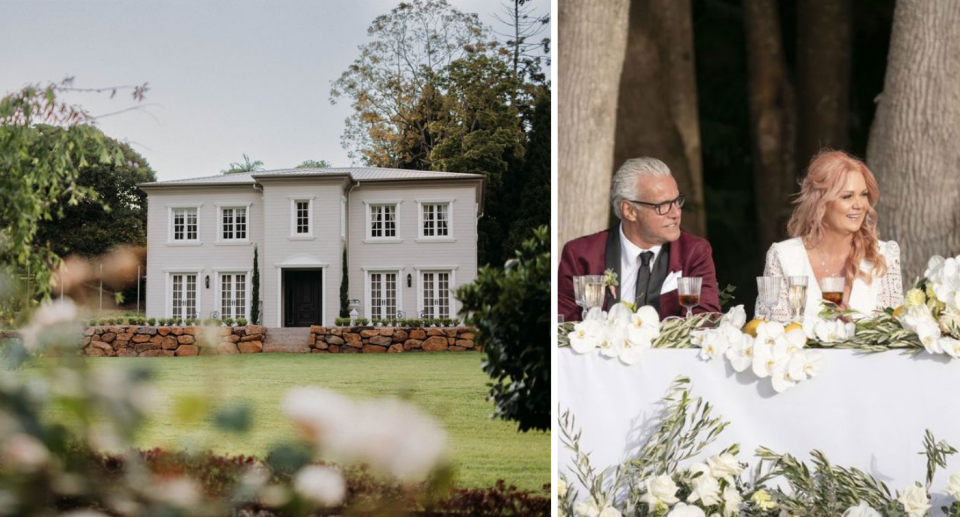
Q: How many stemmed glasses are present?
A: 6